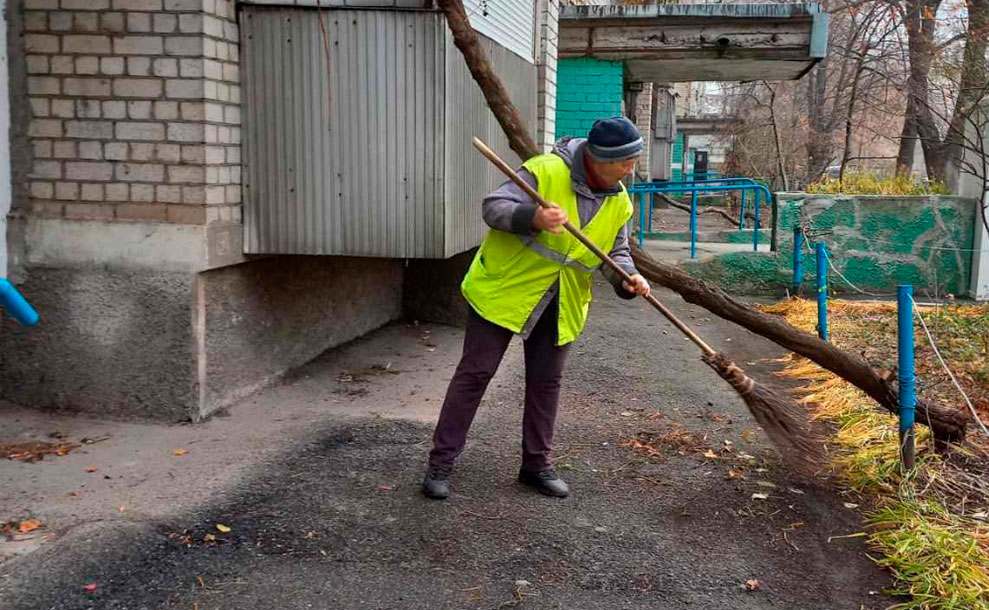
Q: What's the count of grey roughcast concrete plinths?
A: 1